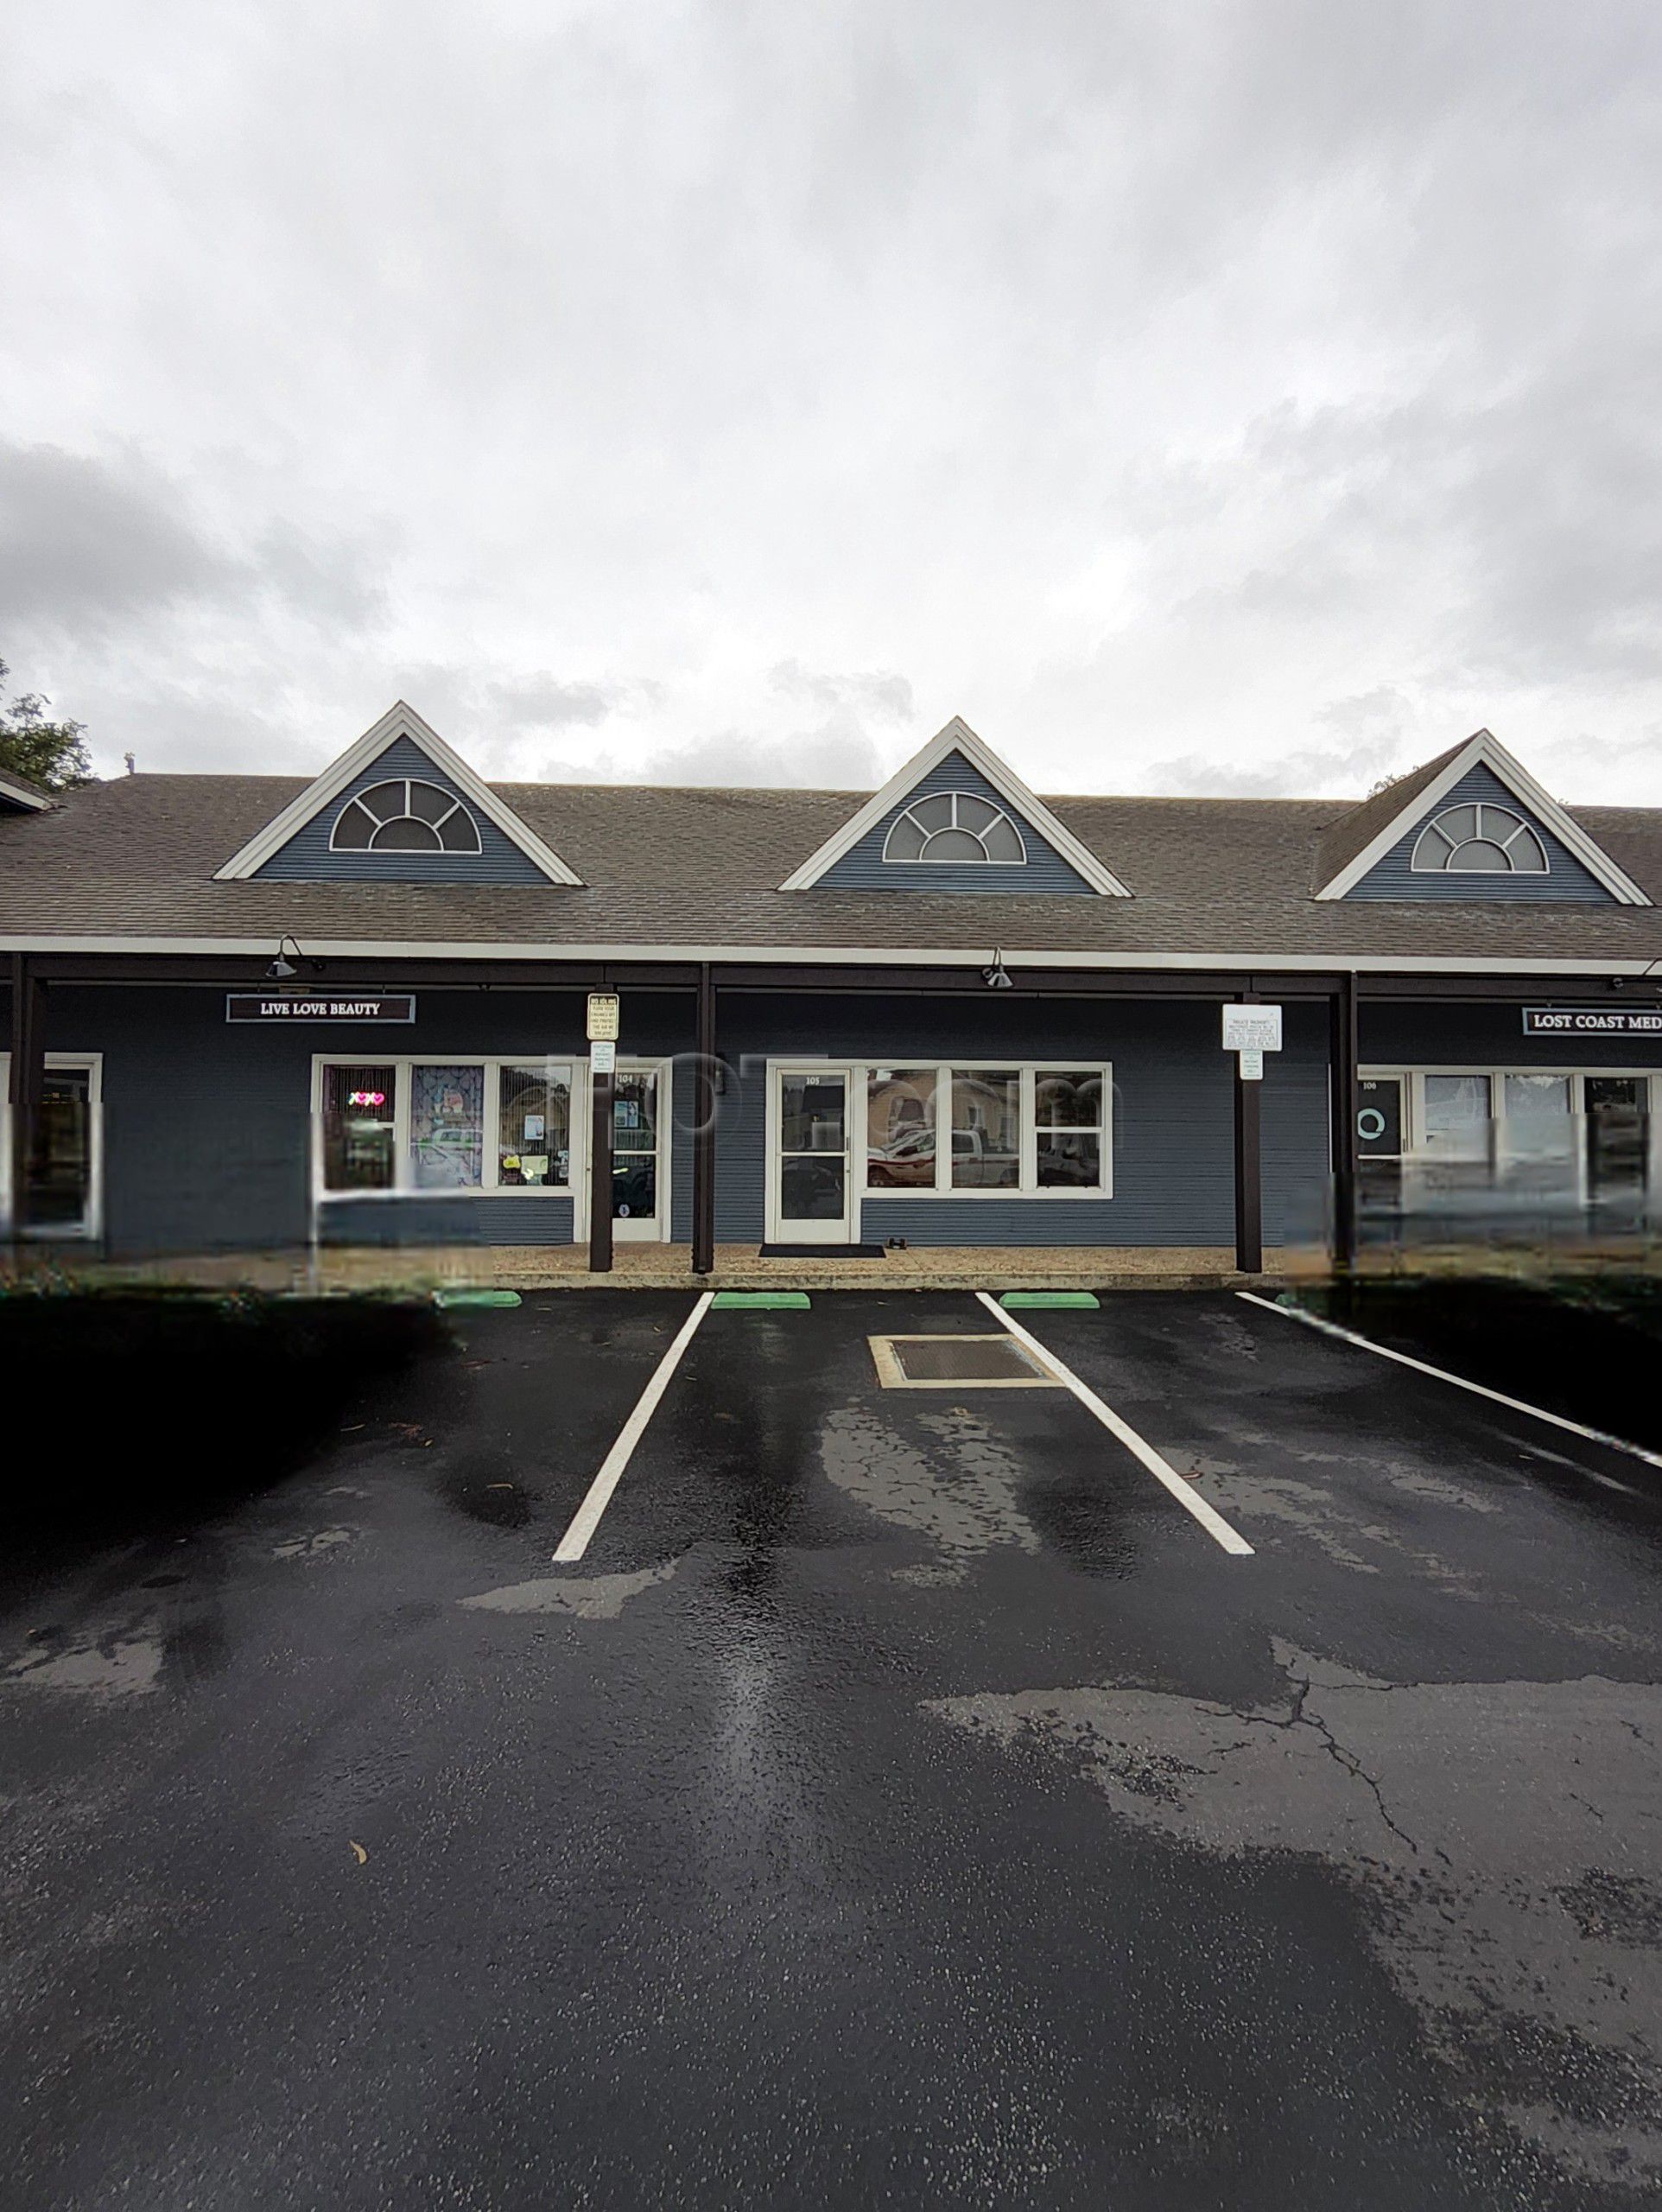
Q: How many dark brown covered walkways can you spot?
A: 1